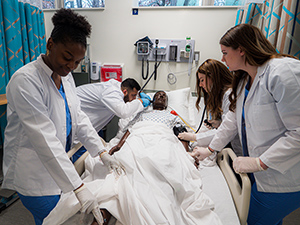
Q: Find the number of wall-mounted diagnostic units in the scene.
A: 1